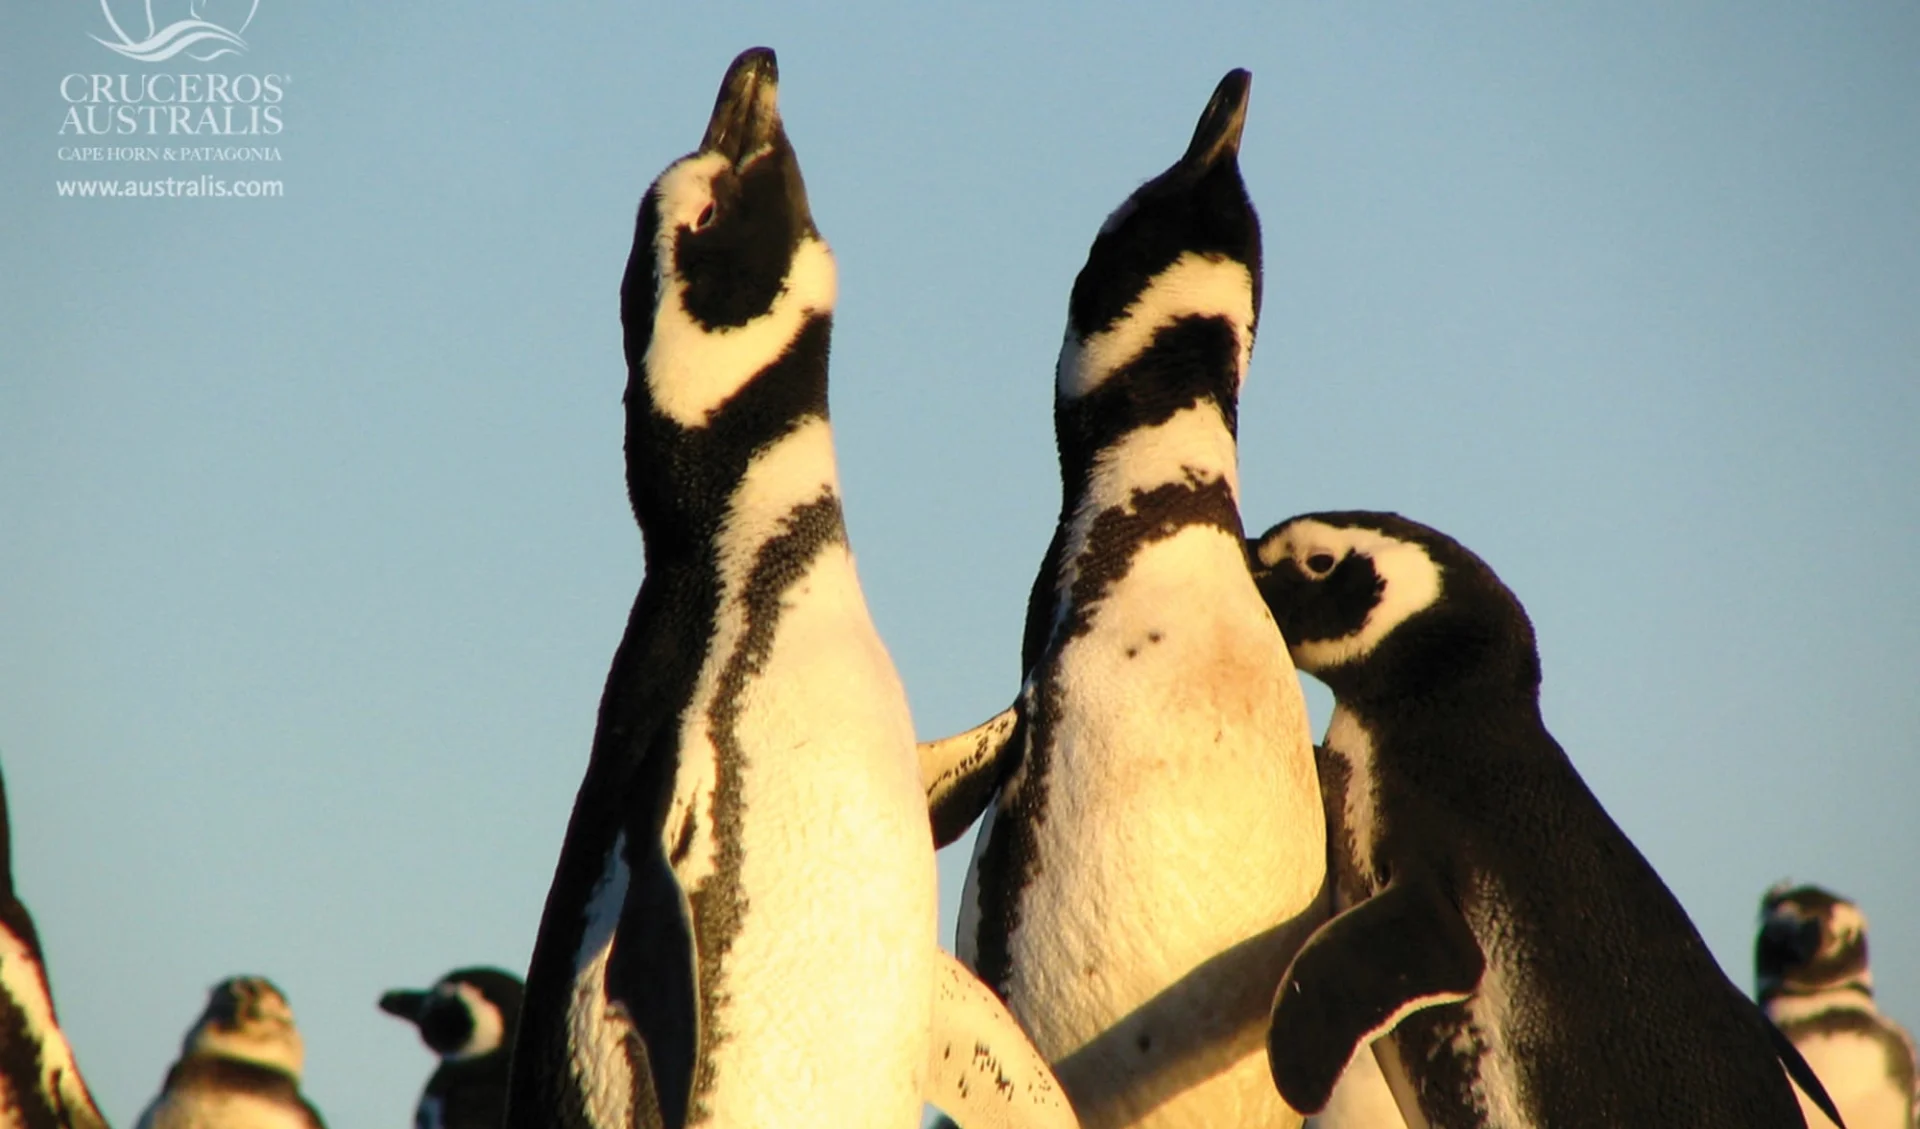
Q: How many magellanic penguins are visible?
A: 7